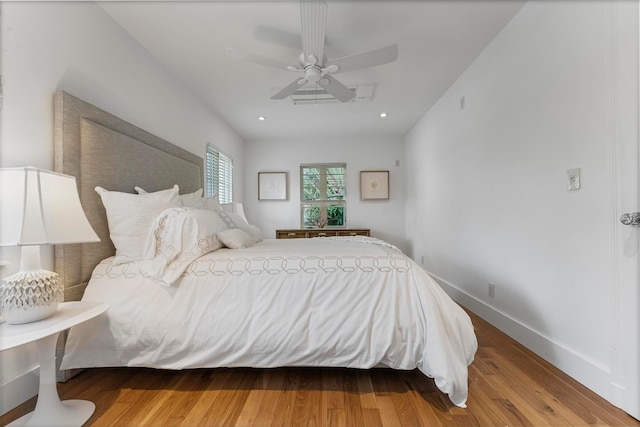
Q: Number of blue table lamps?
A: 0